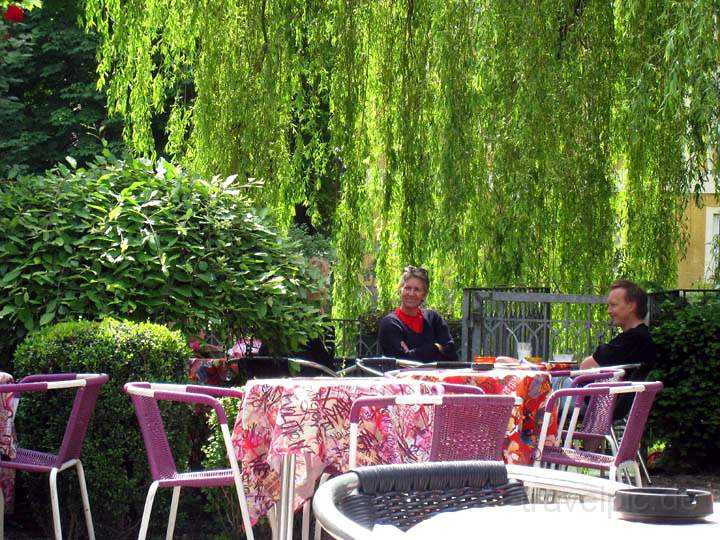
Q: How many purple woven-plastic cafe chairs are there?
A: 5